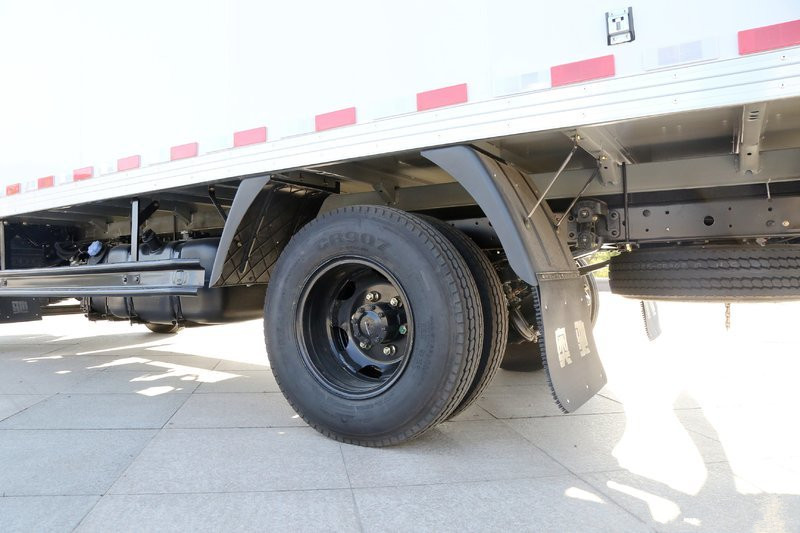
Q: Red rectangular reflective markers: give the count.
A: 10